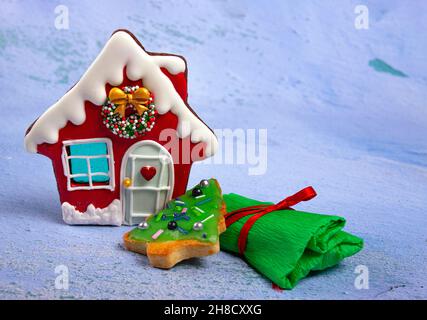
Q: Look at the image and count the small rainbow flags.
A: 0